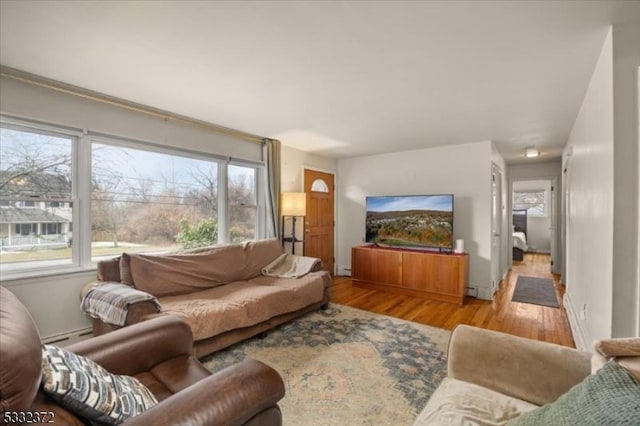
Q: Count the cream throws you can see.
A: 1